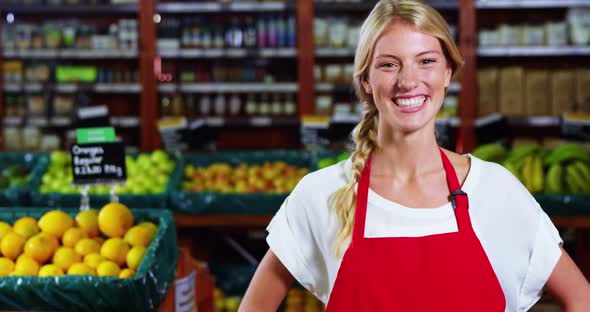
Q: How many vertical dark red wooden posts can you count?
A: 3